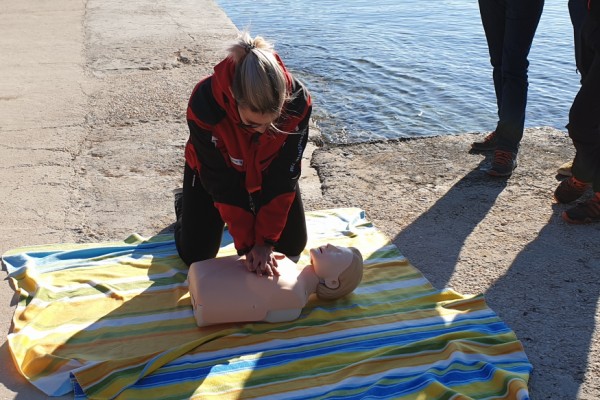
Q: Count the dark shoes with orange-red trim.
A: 4